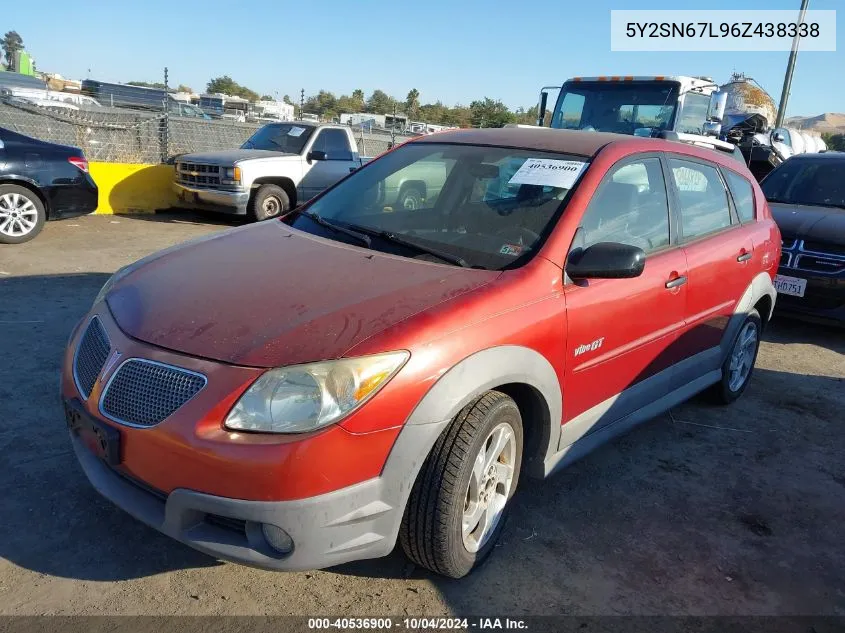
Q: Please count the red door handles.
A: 0